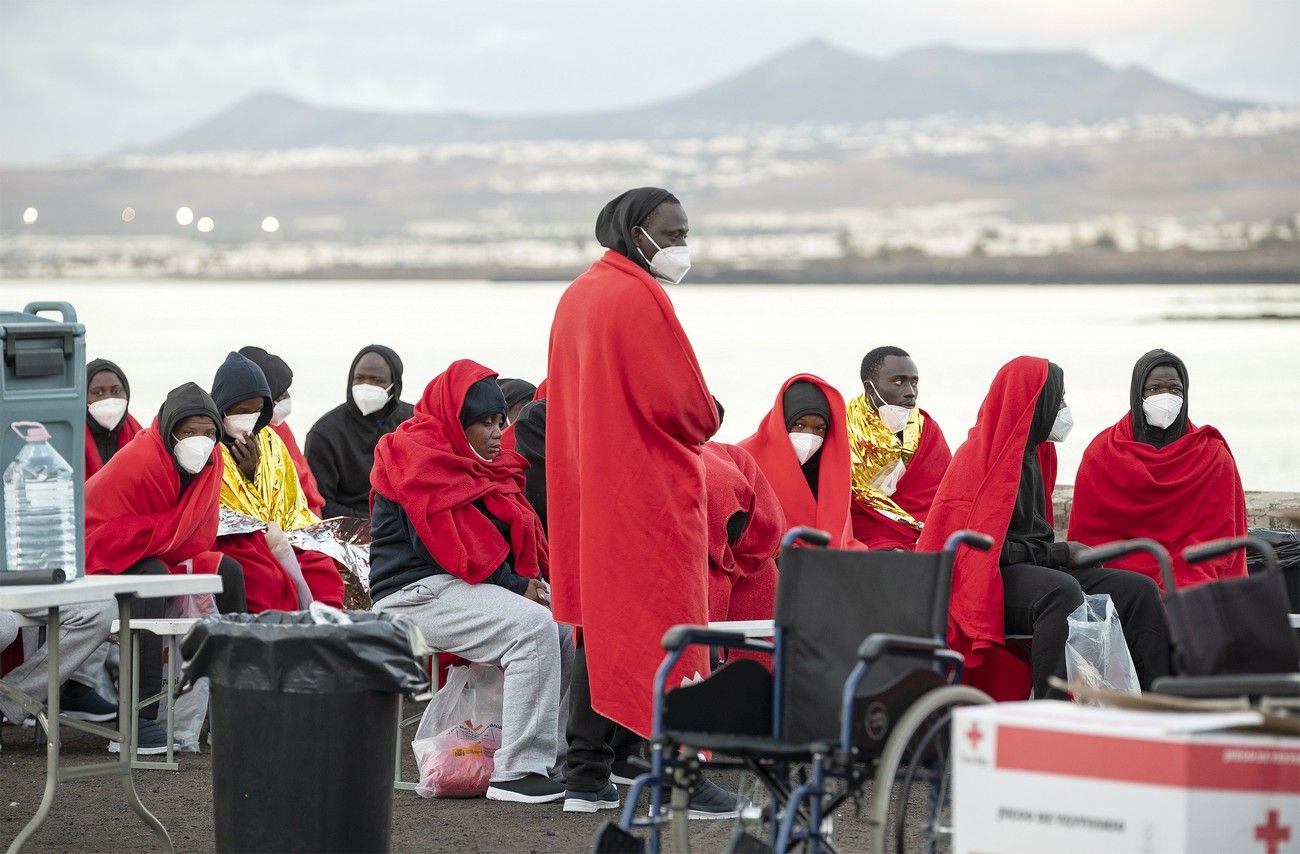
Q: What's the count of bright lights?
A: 5